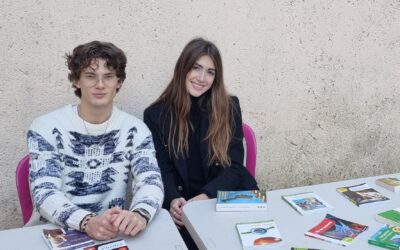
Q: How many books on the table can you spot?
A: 11